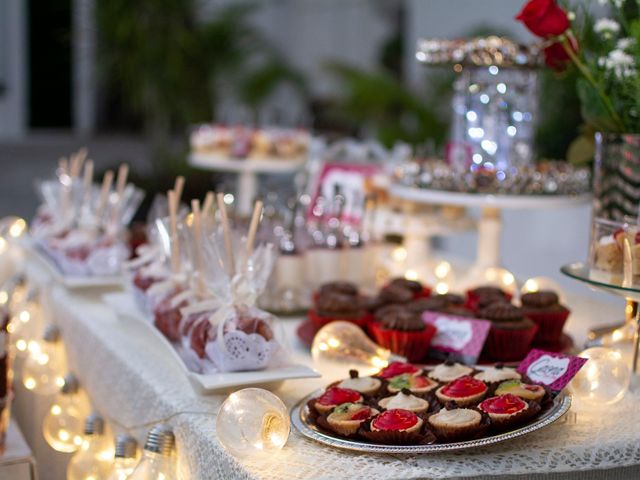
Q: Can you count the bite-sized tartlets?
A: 13